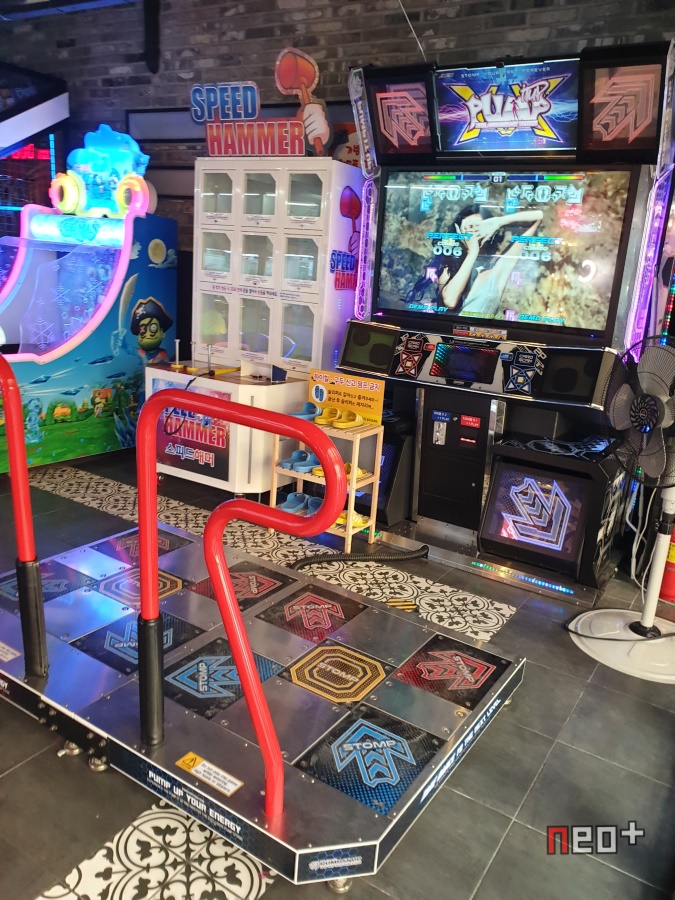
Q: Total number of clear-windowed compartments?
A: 9